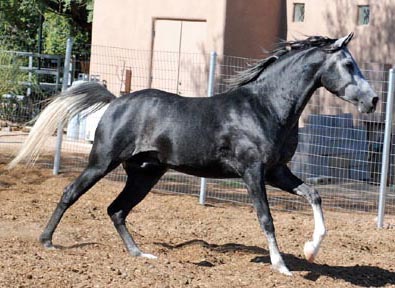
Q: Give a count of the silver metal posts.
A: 3